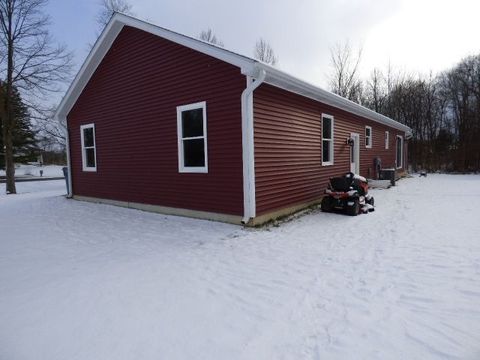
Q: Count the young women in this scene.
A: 0